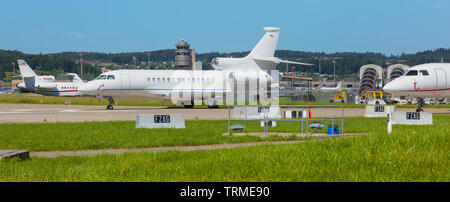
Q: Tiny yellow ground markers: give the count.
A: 2